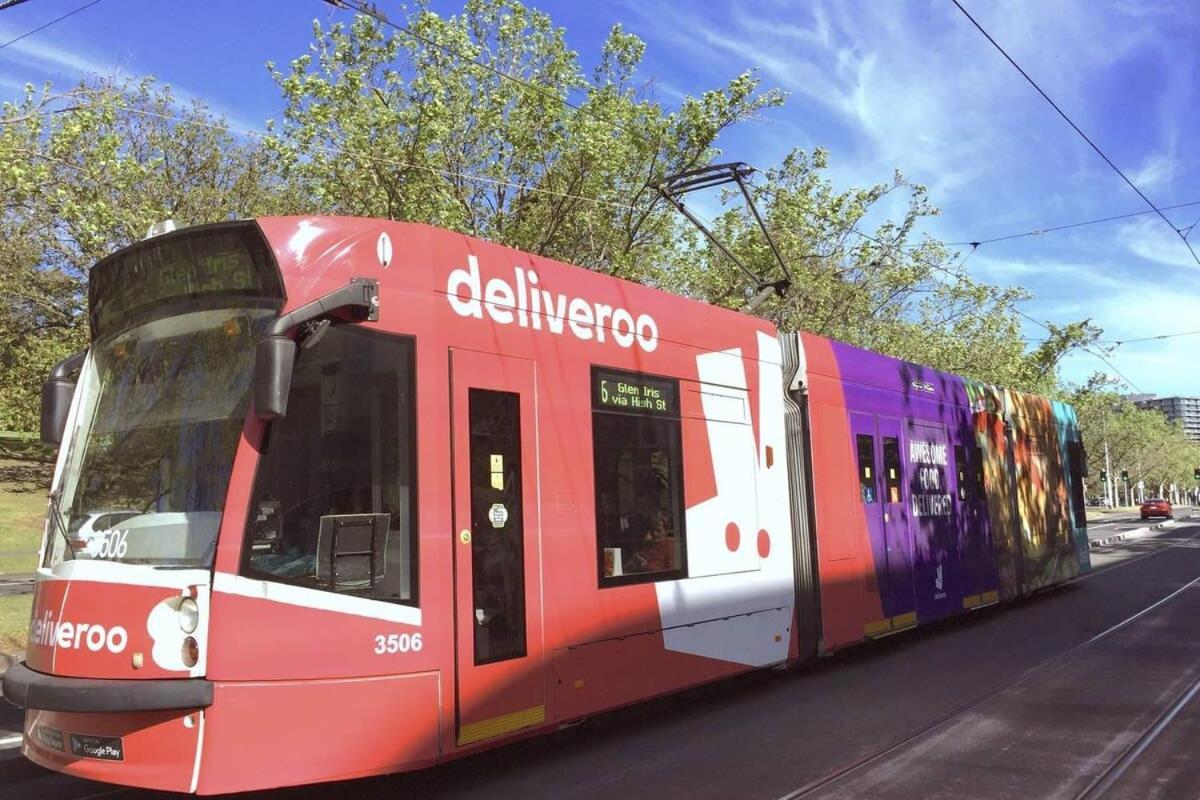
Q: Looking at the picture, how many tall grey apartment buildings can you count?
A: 1